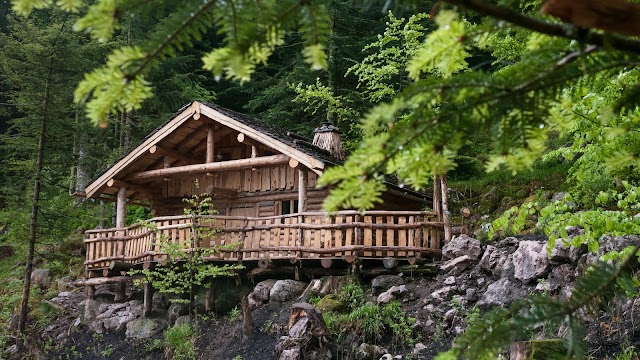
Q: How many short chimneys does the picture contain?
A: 1